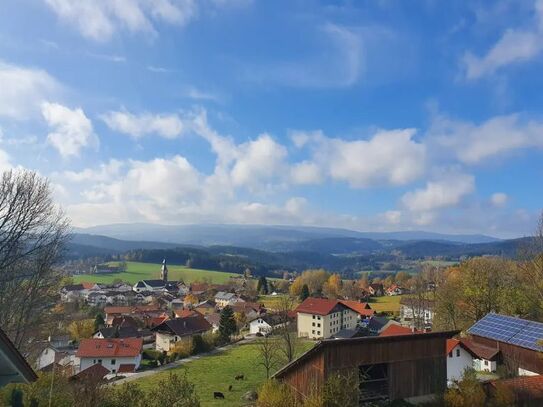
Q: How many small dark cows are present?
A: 3